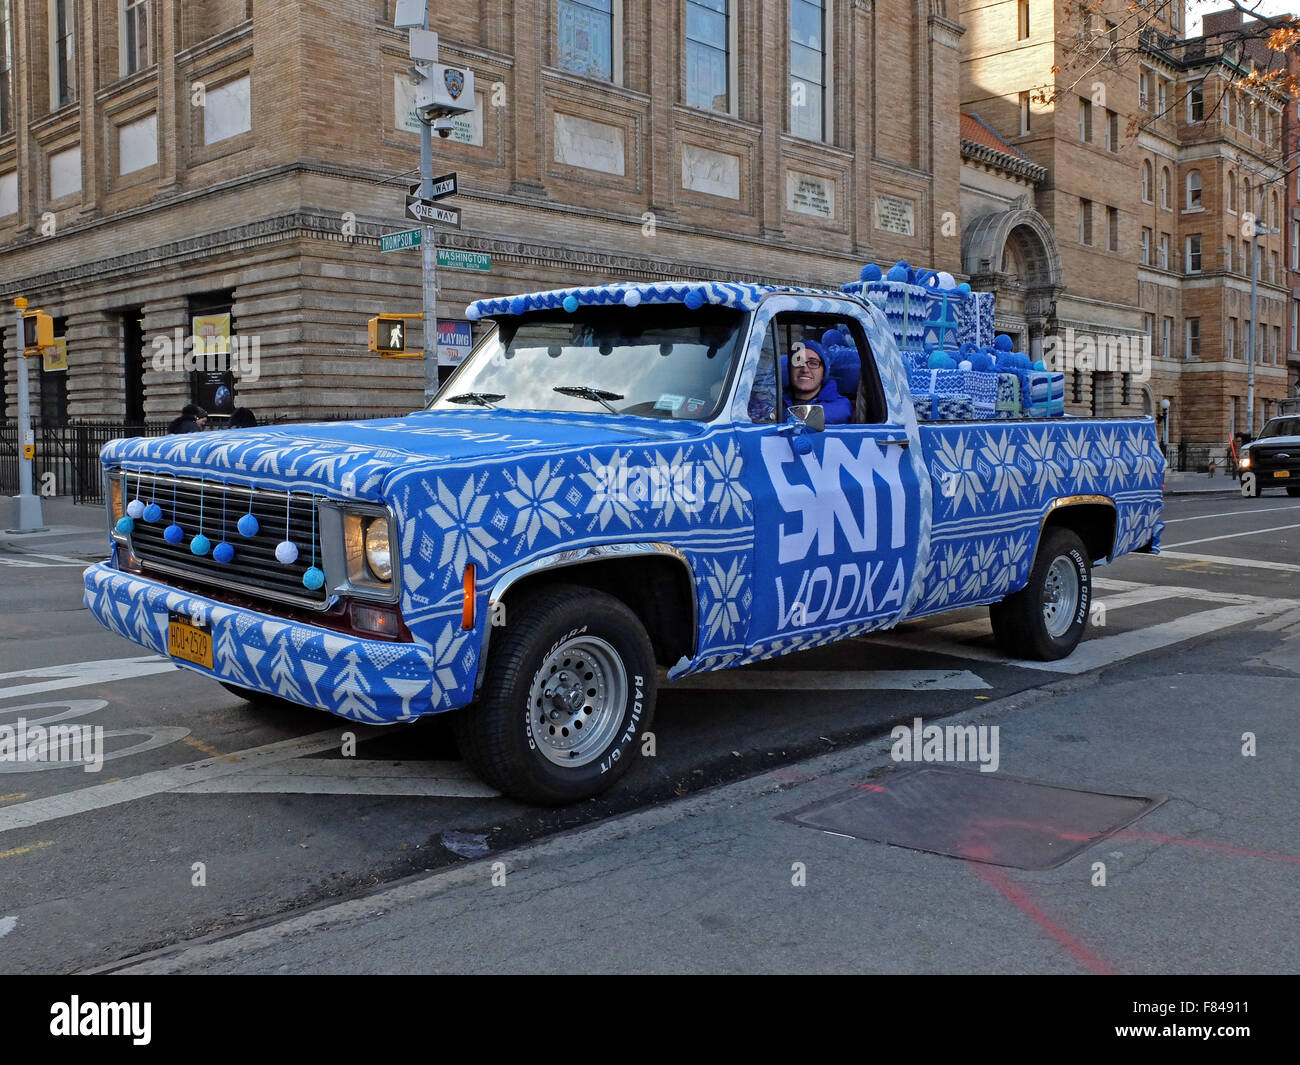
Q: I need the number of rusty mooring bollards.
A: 0